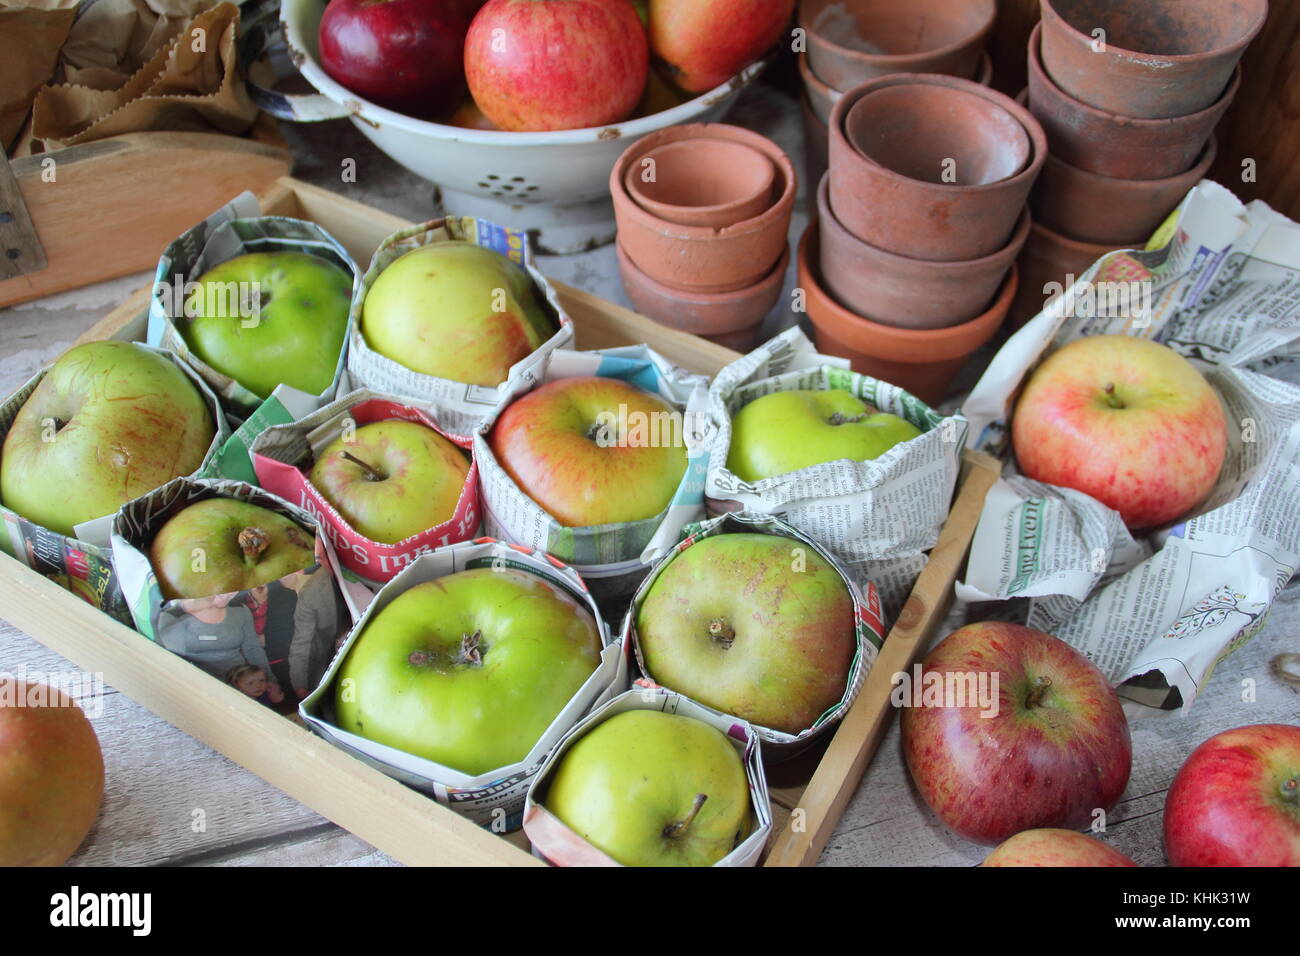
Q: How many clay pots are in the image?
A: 14